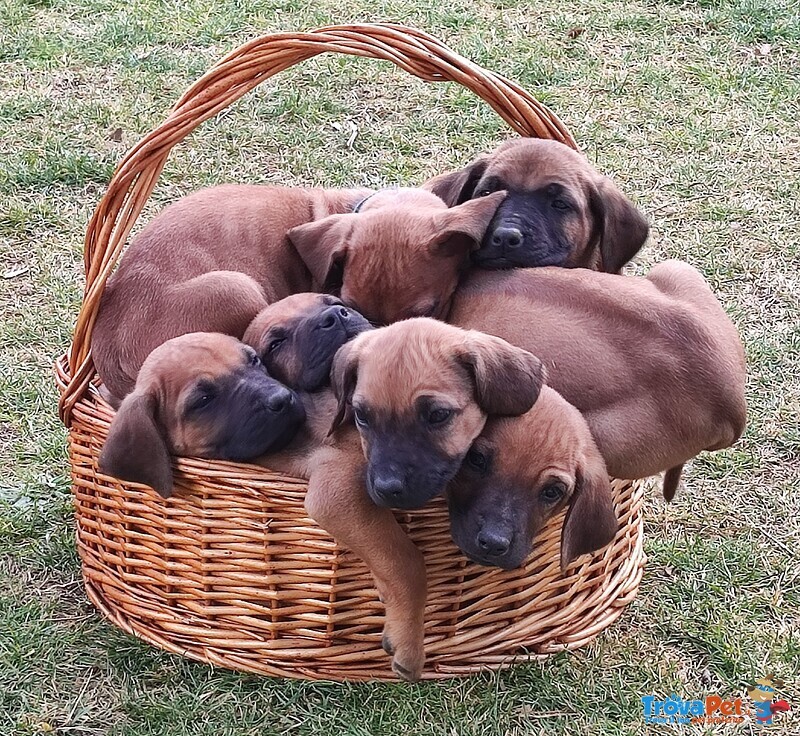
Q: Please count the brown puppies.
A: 6